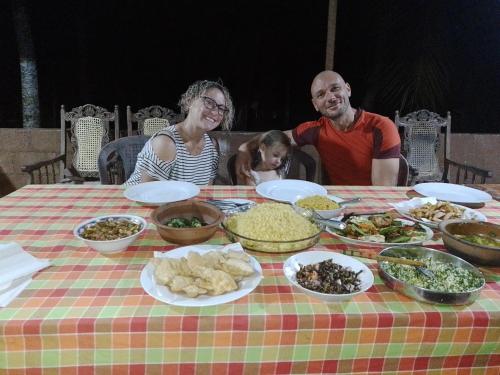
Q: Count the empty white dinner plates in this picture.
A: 3